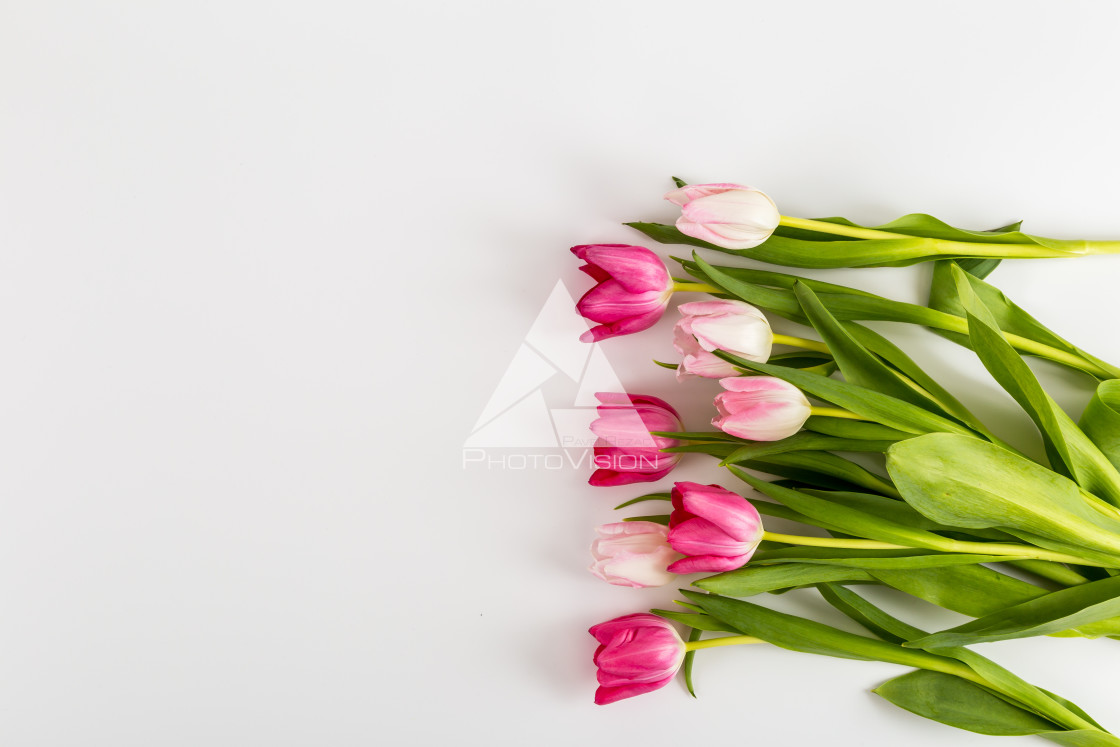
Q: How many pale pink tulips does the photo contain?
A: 4